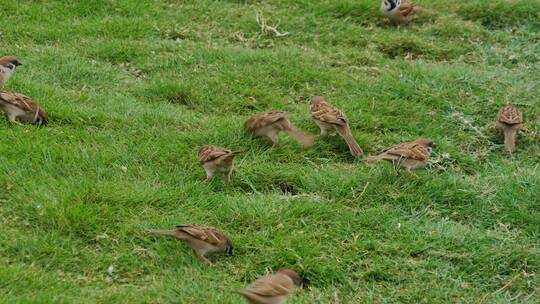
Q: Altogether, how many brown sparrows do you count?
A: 10